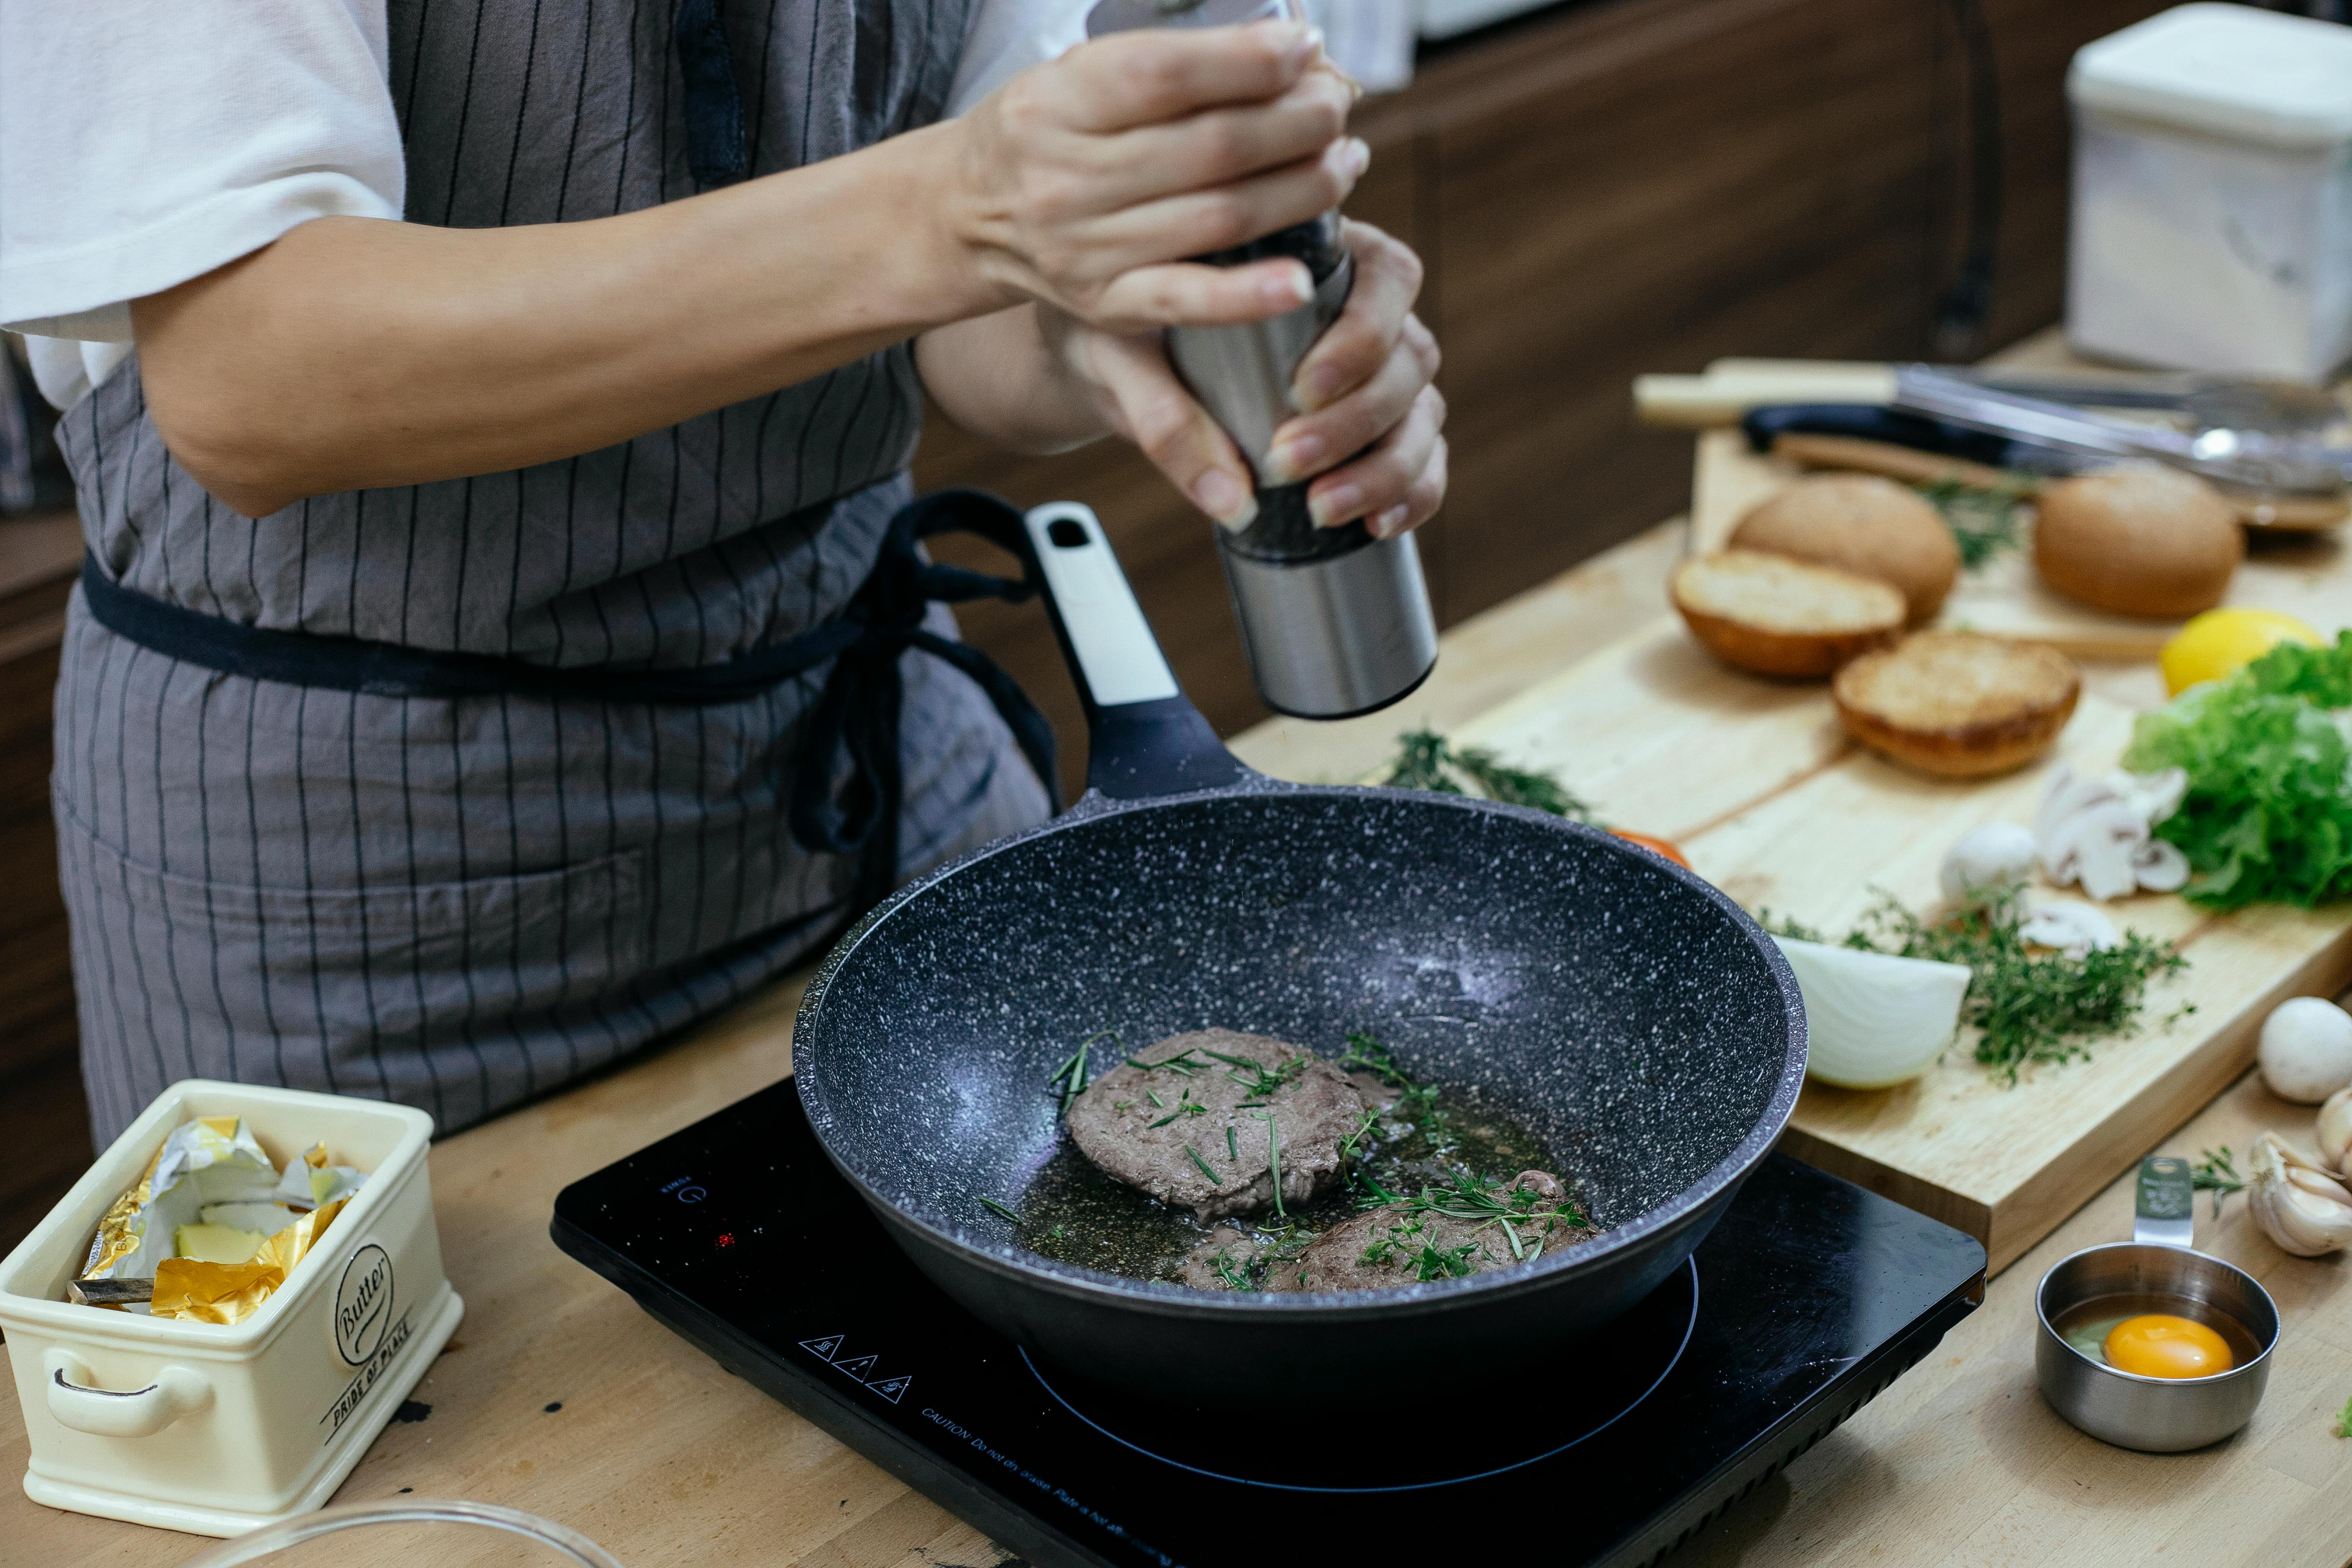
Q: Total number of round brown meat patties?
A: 2